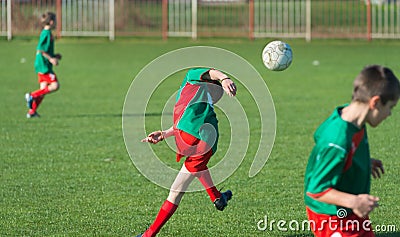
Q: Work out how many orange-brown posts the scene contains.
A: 4